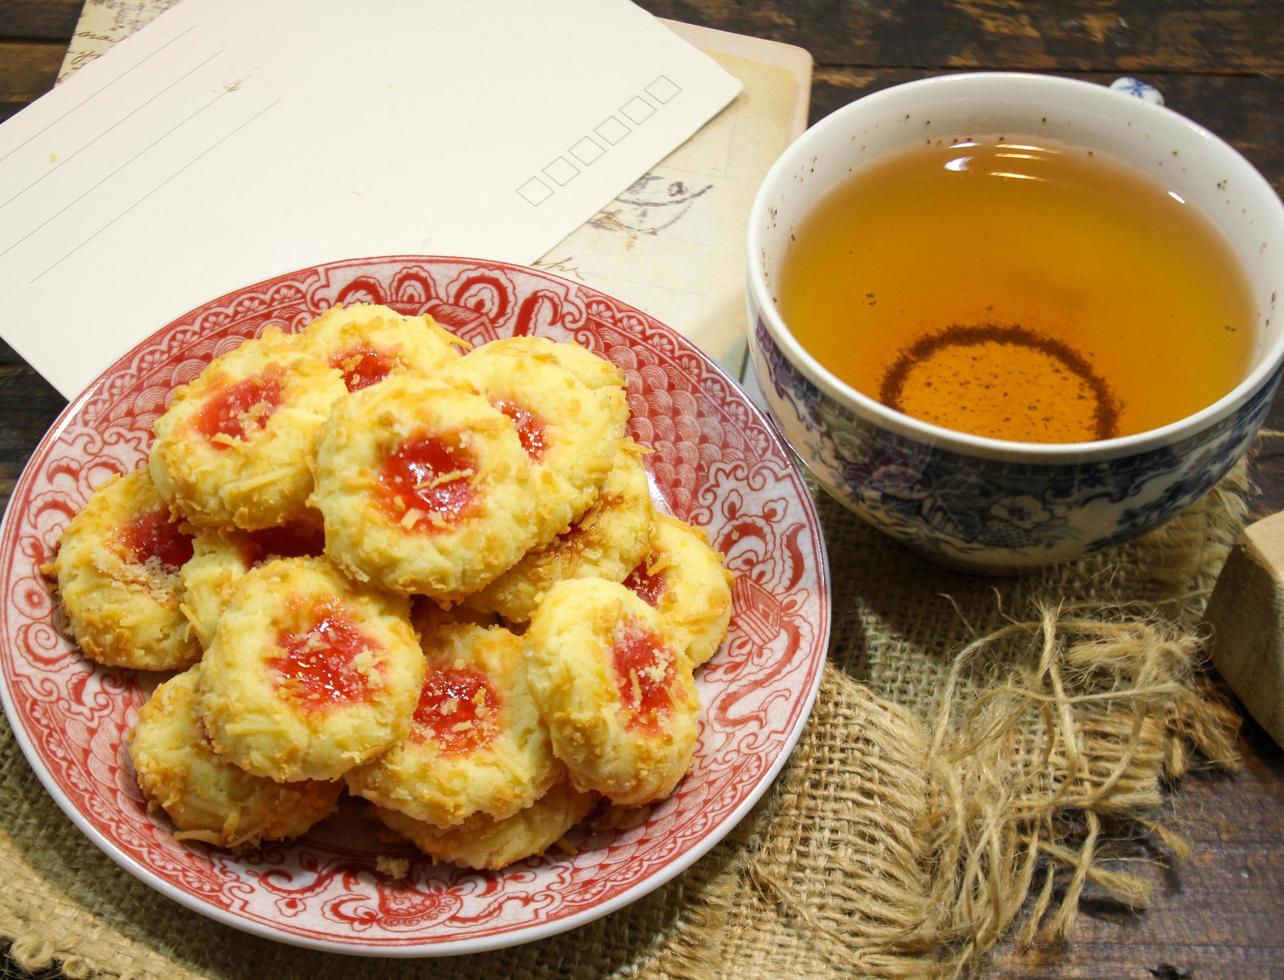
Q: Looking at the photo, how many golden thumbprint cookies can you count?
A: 13